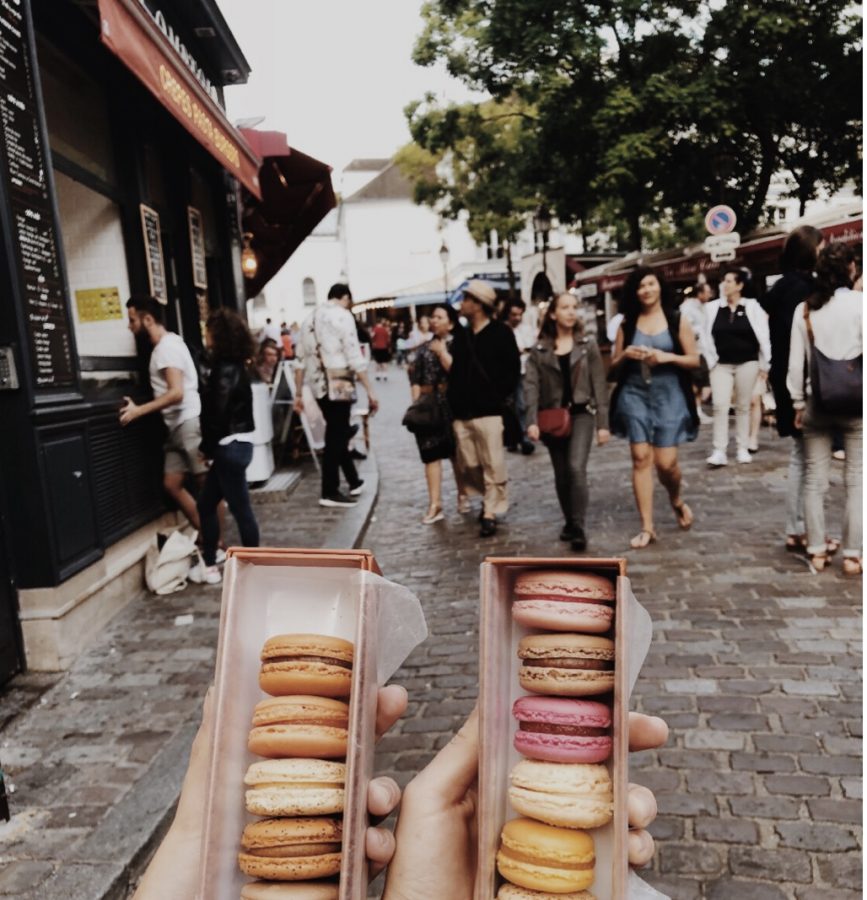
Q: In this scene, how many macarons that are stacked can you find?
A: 11